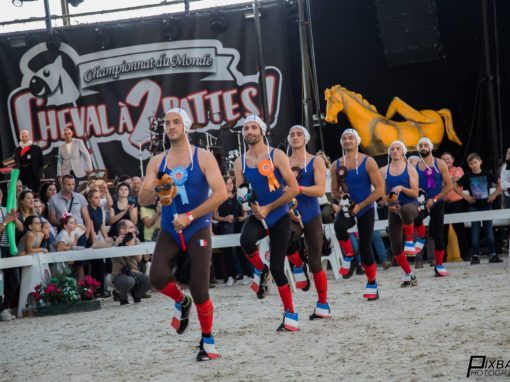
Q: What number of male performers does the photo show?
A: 6